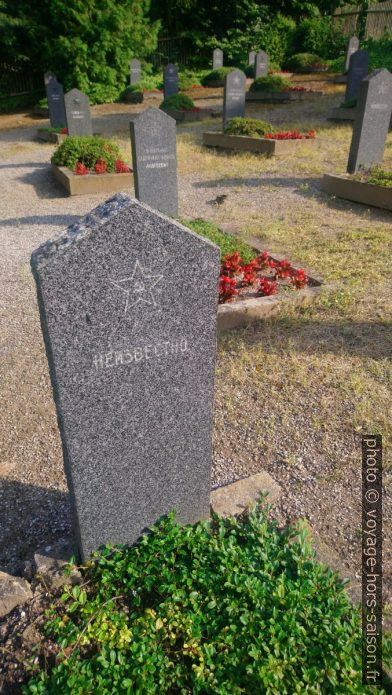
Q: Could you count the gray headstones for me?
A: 14